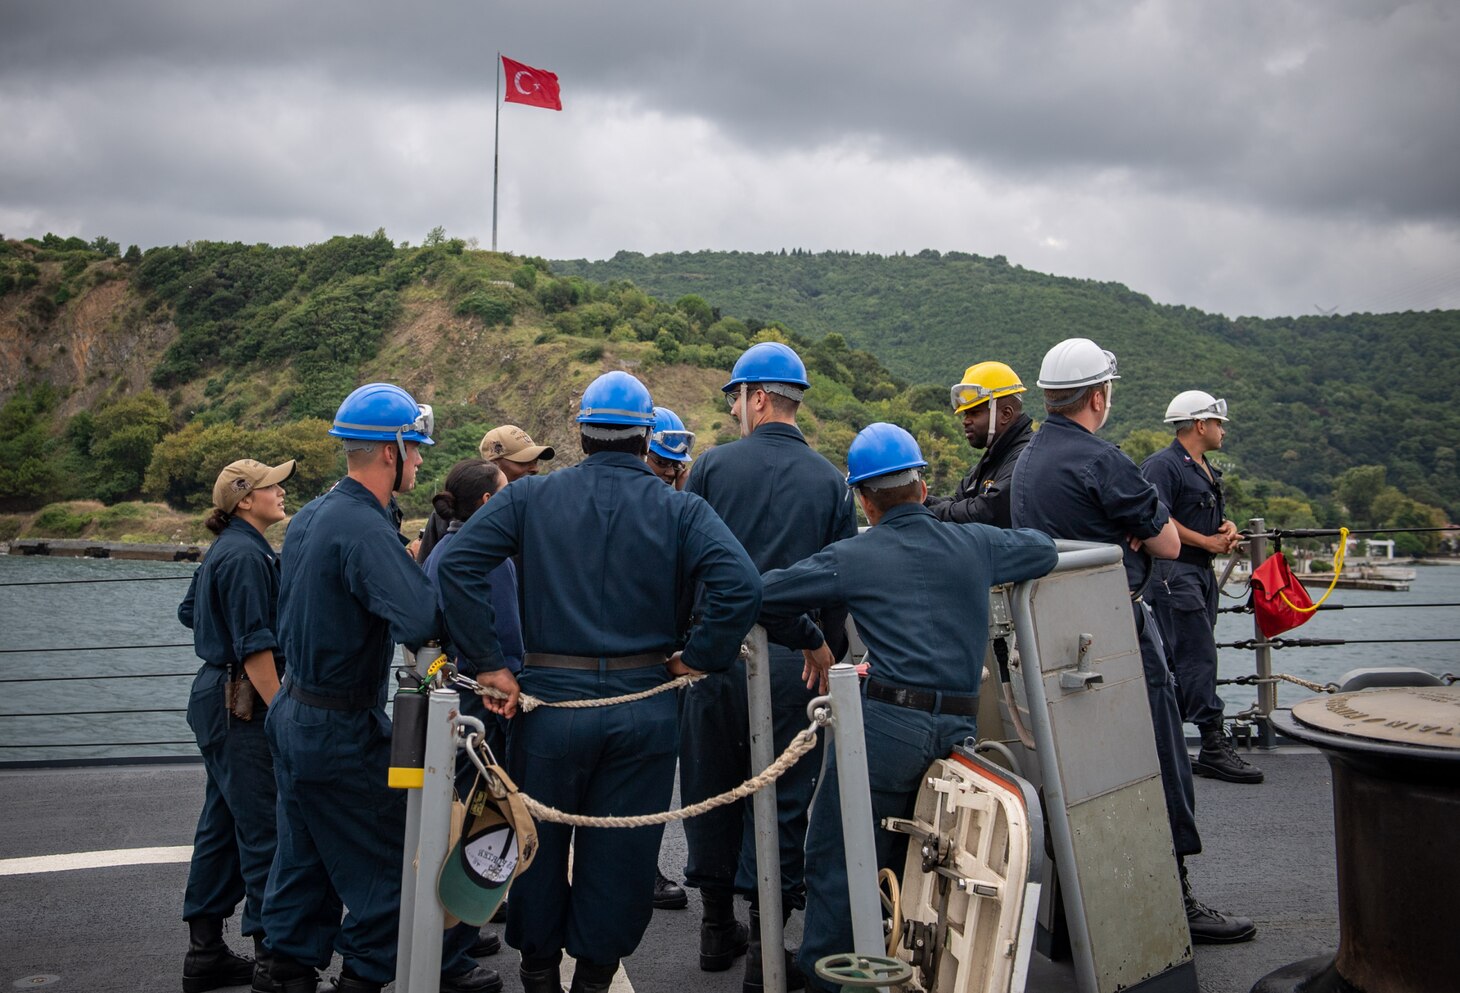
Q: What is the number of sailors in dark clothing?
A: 11